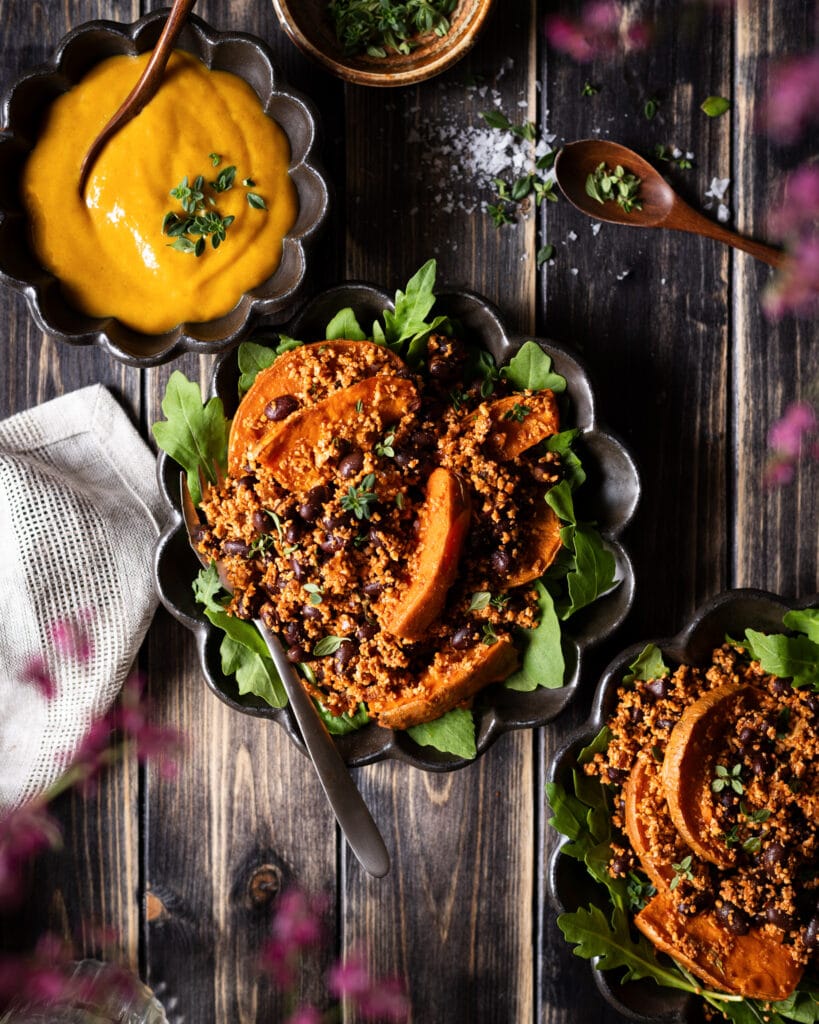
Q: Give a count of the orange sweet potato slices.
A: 9